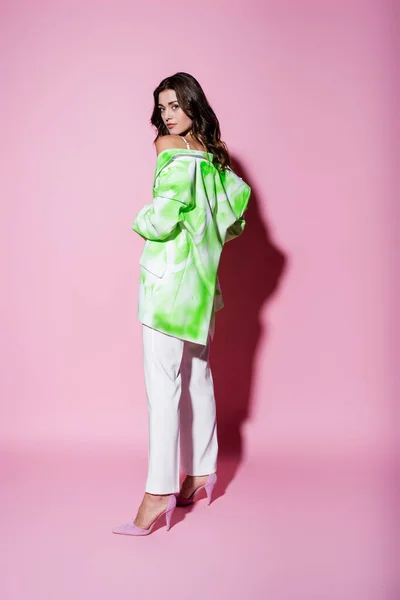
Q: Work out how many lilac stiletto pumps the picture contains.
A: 2